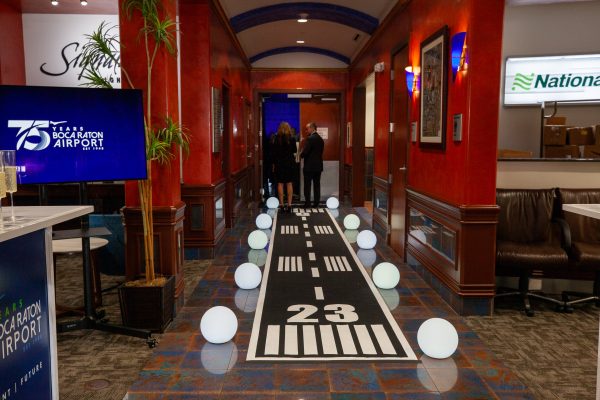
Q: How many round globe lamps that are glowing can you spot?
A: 10